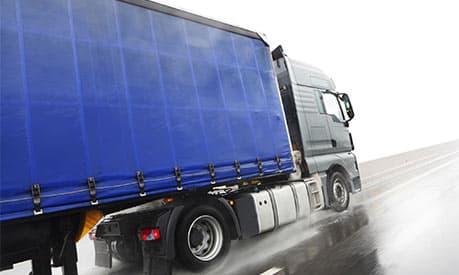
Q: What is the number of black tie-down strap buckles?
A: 8